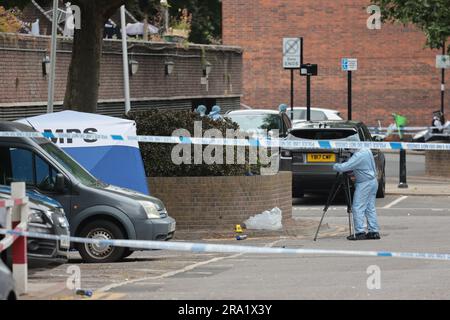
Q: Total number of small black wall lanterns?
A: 4